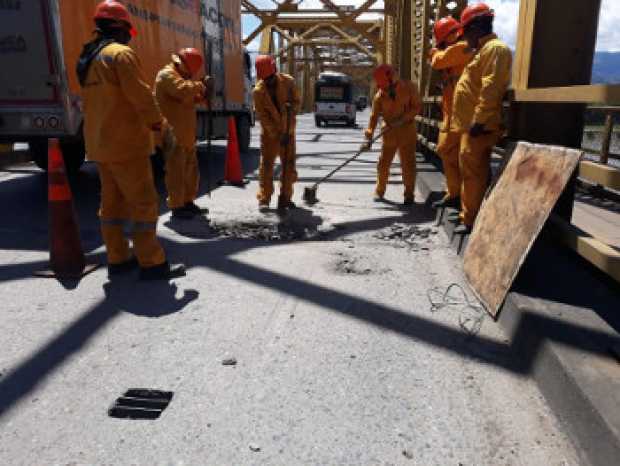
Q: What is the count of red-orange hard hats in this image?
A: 6